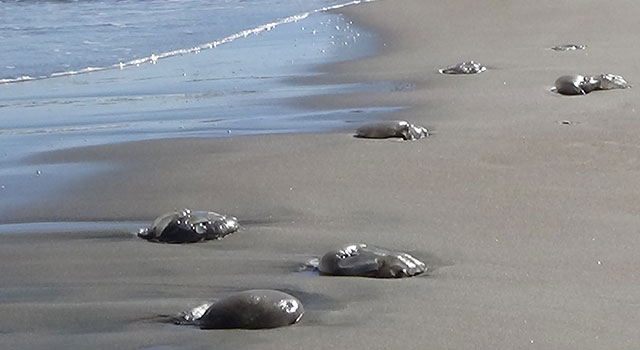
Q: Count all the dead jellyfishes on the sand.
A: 7